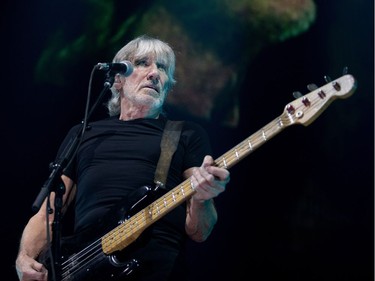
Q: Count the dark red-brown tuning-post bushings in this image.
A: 4